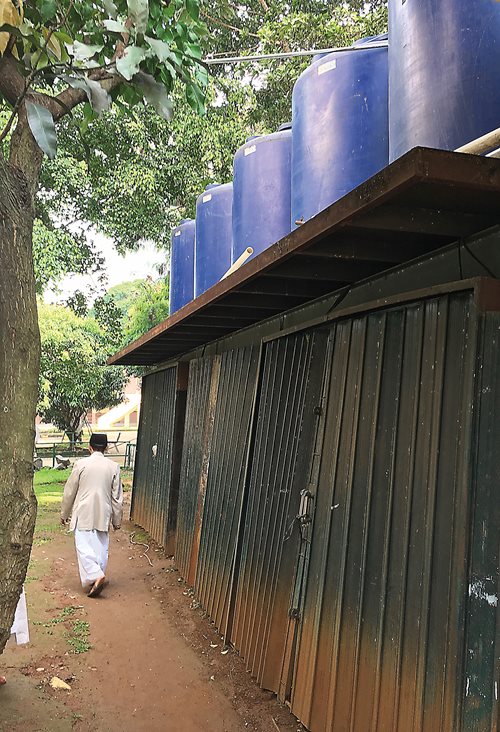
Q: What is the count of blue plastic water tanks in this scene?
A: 5